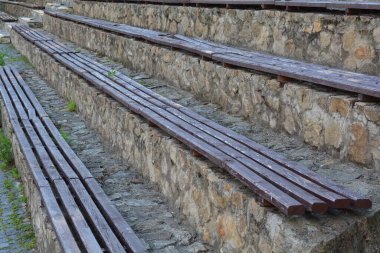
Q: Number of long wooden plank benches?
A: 4